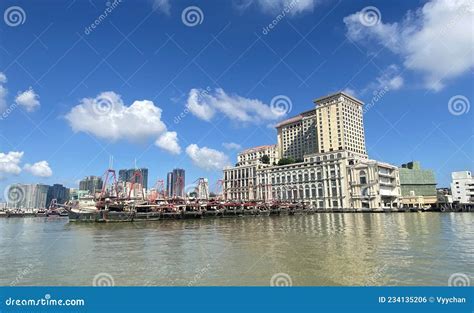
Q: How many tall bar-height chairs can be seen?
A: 0